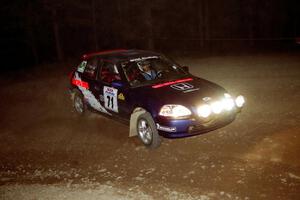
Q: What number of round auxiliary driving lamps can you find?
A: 4